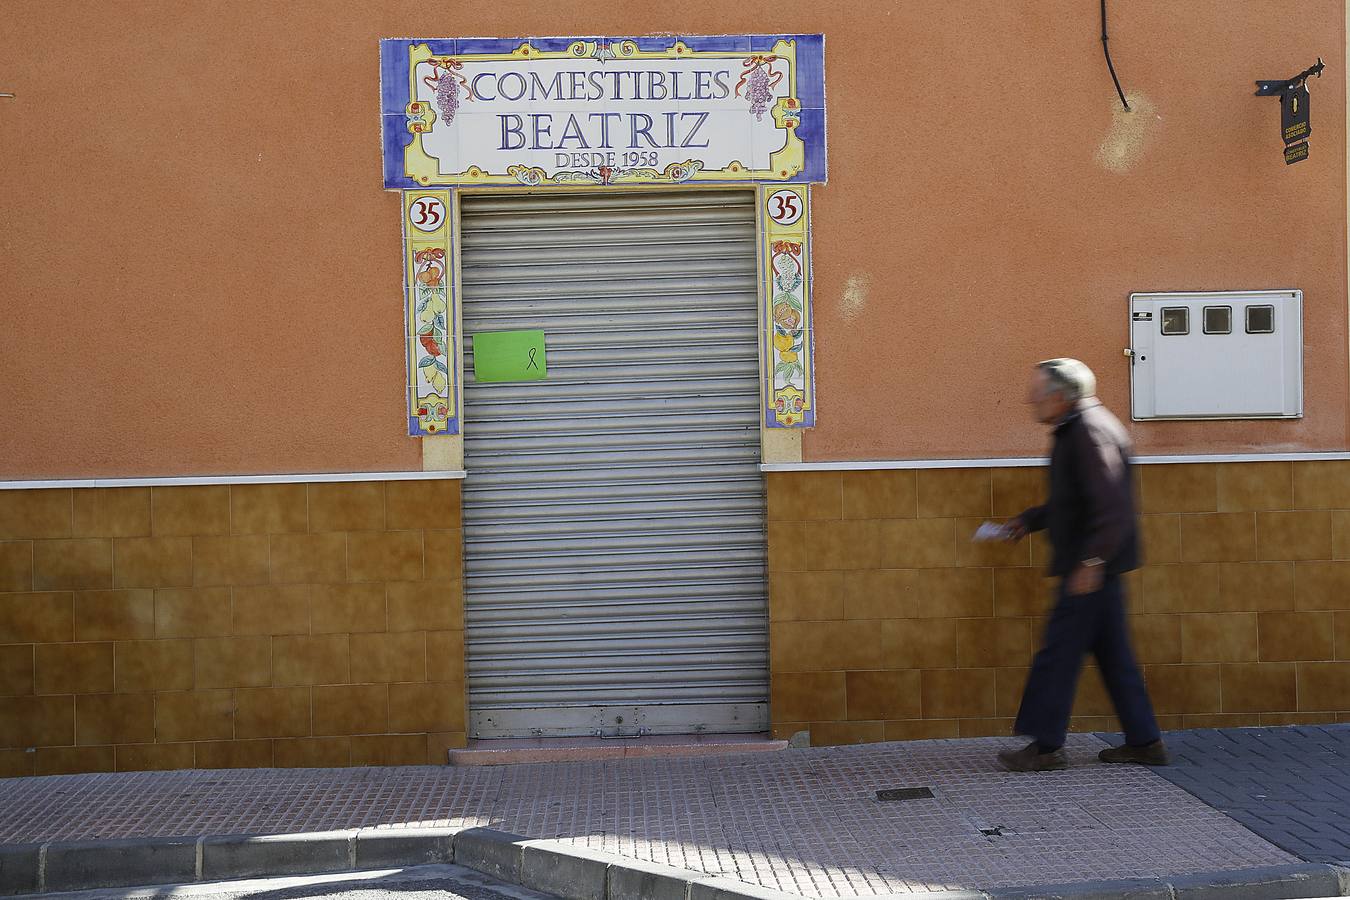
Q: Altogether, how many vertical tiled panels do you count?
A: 2